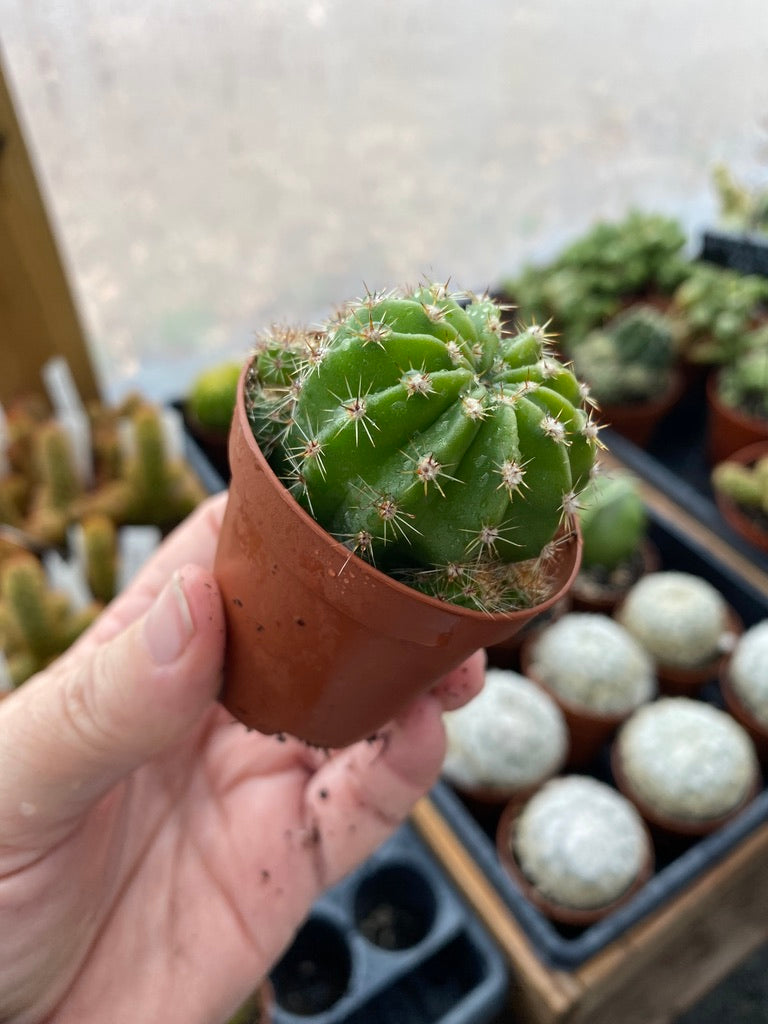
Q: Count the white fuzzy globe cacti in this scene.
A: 6